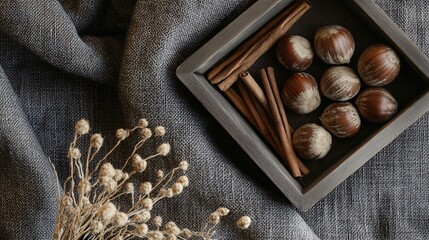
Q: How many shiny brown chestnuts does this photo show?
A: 8